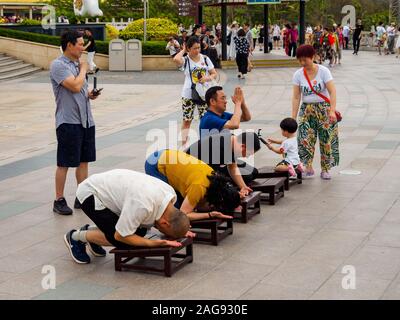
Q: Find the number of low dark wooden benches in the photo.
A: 5